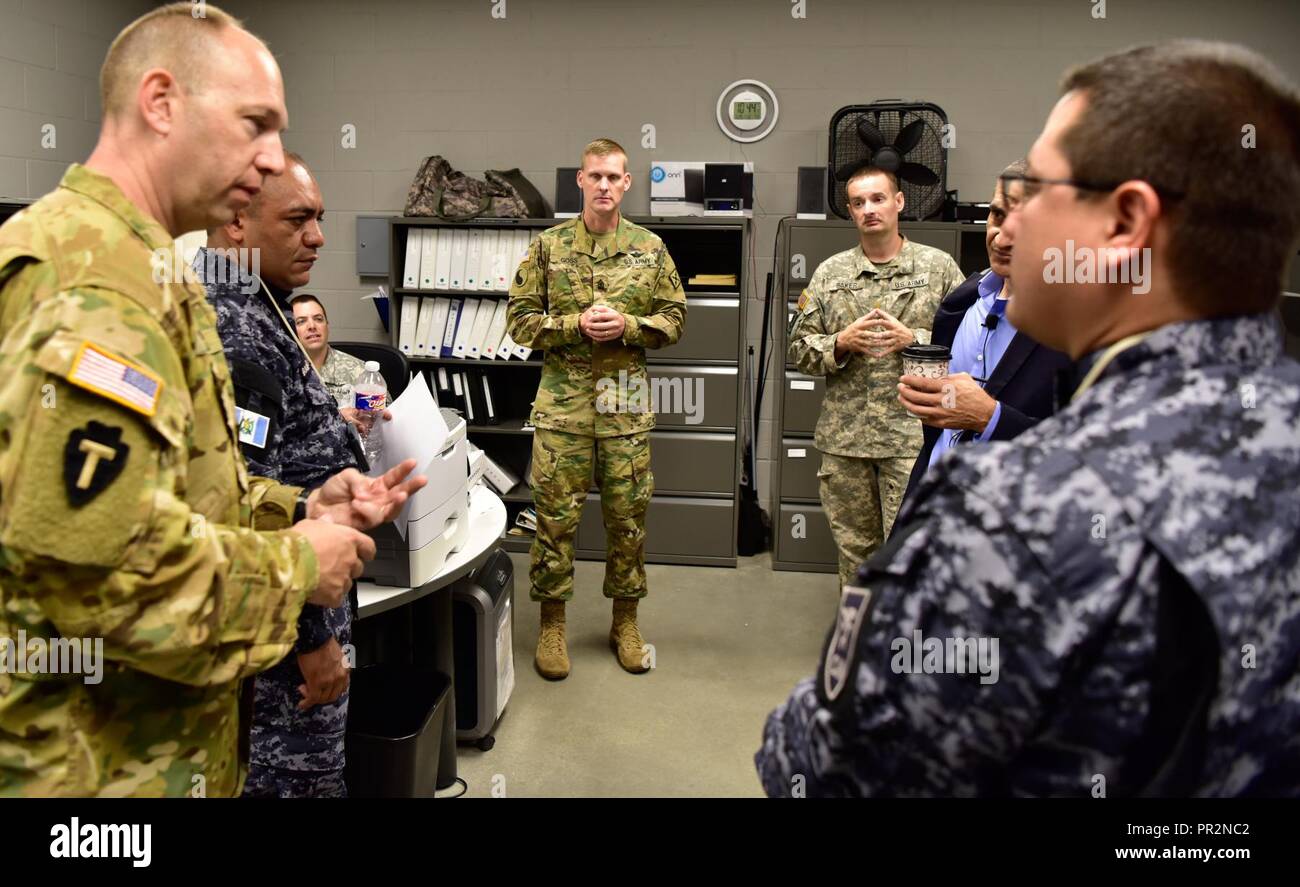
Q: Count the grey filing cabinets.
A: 2